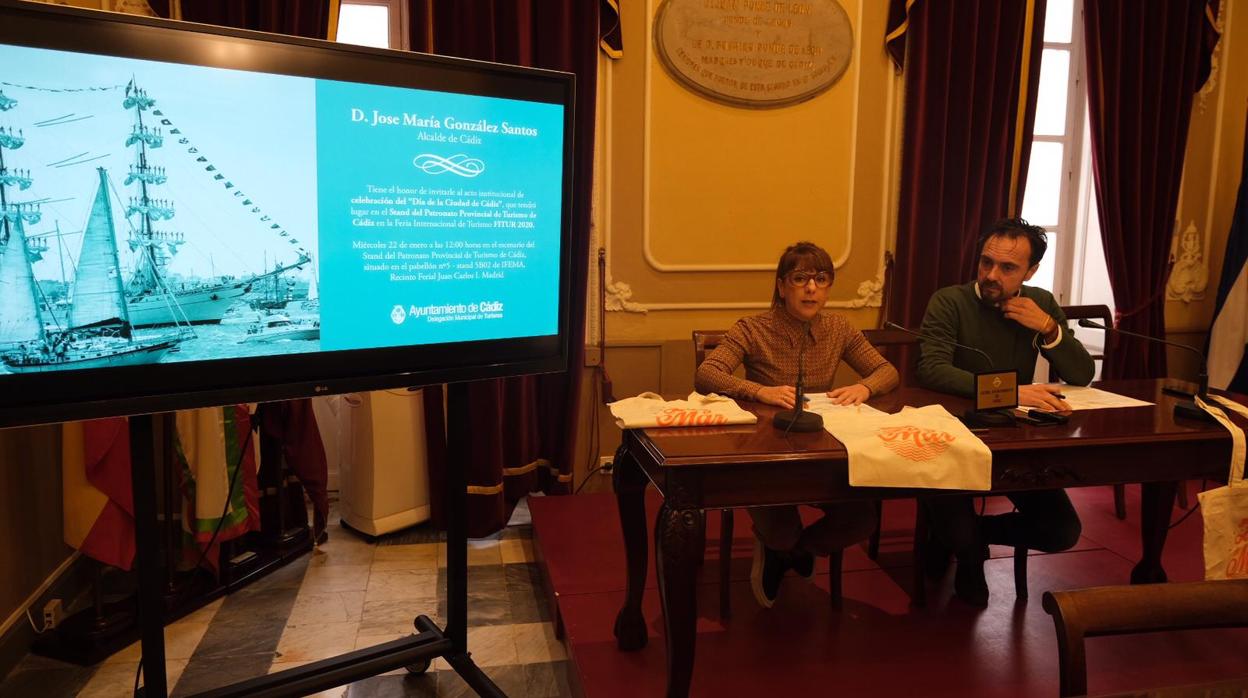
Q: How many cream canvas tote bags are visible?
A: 3